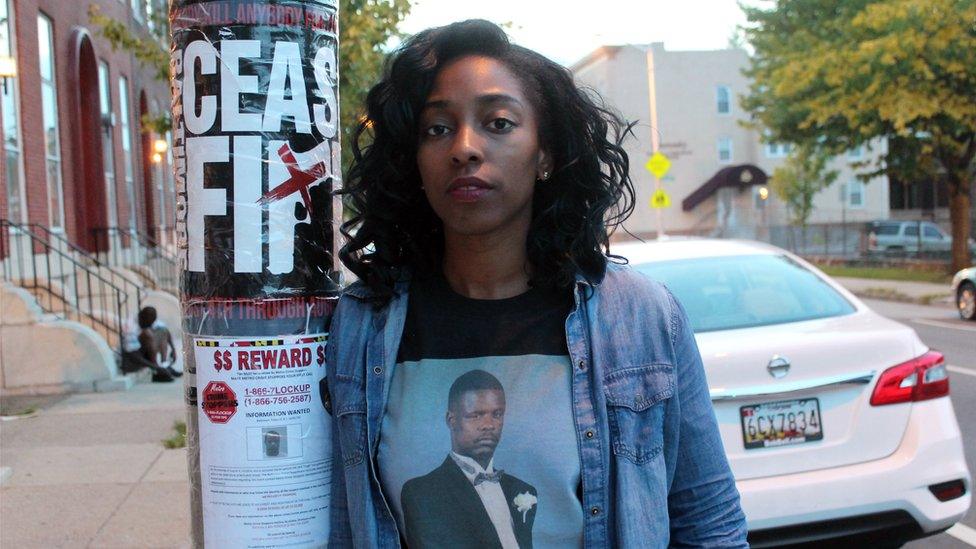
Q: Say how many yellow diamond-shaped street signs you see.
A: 1